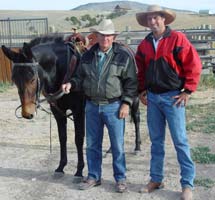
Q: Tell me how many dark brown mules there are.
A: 1